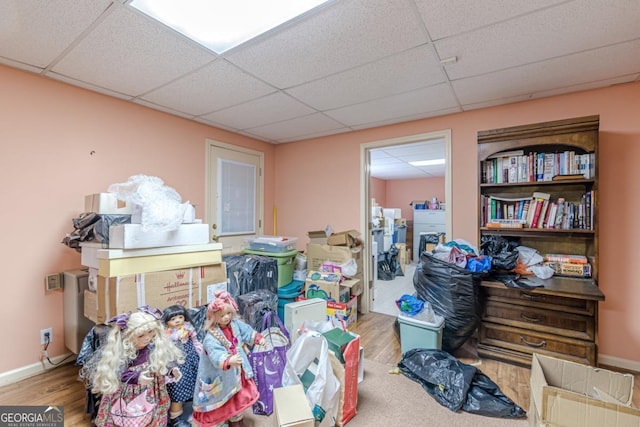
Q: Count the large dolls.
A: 3